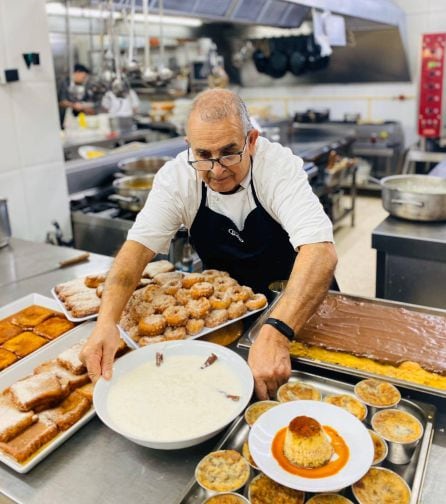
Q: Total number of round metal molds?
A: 12